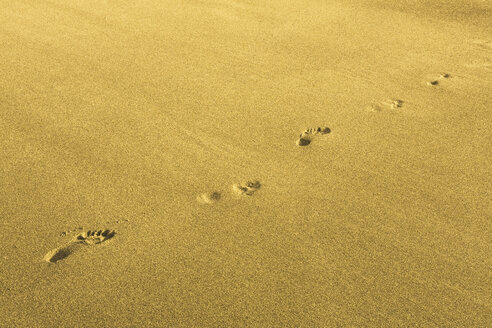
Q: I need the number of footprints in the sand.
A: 5